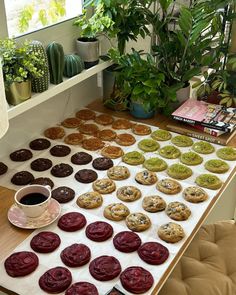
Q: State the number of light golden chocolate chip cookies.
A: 12